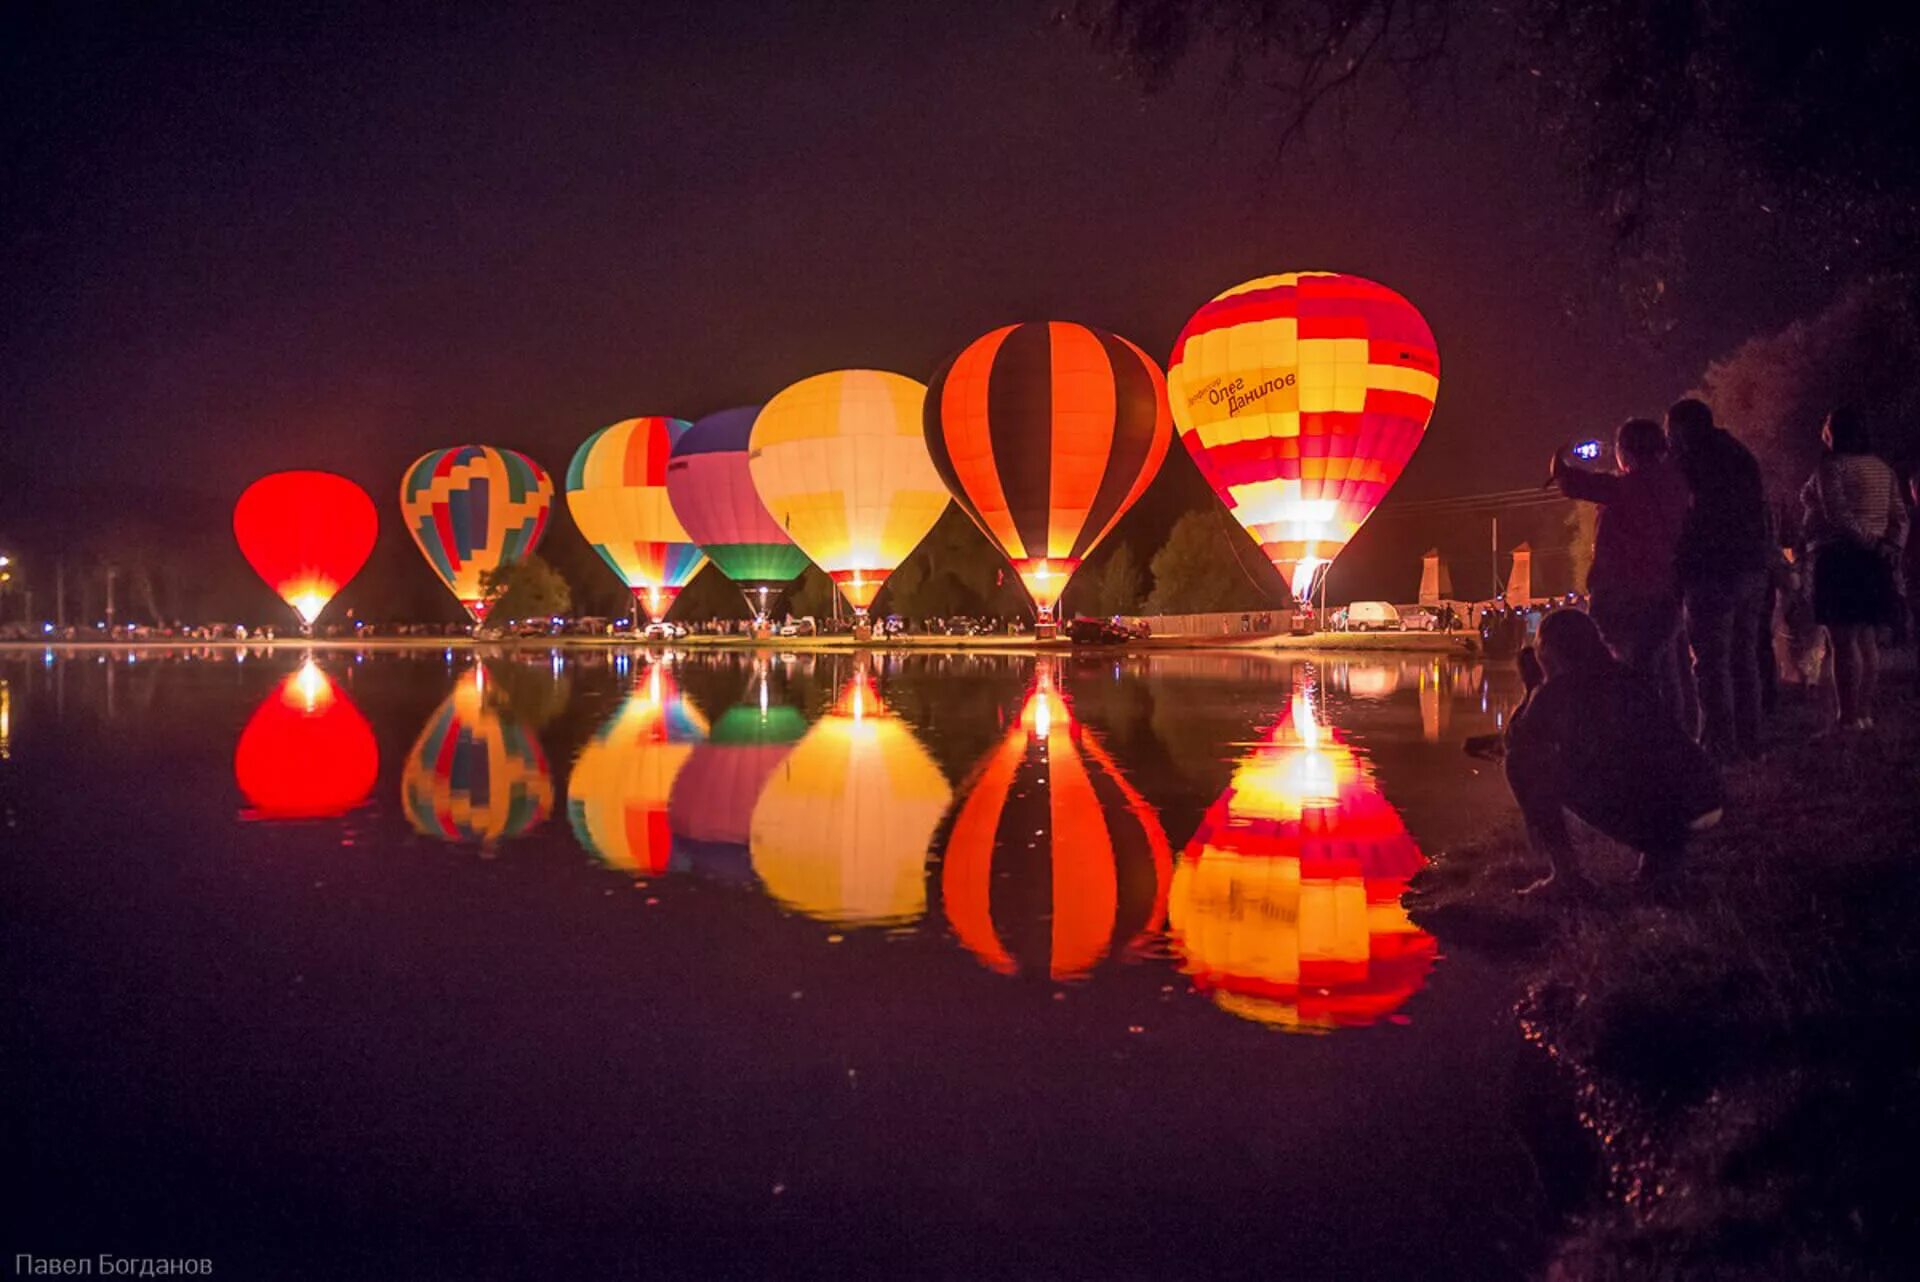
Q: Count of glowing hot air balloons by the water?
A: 7